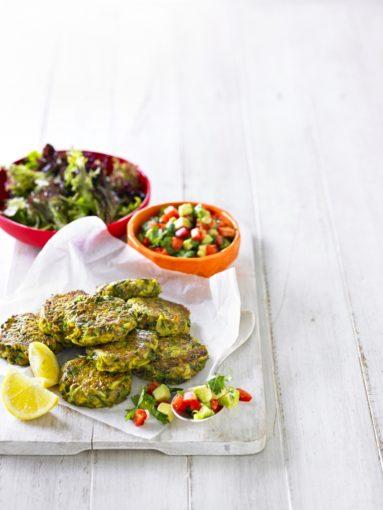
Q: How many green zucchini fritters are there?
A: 8